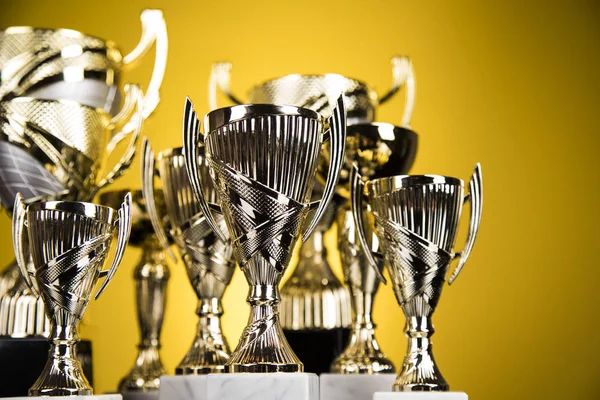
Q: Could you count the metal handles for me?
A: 11